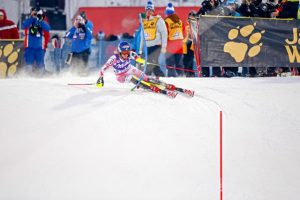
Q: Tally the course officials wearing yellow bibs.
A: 2